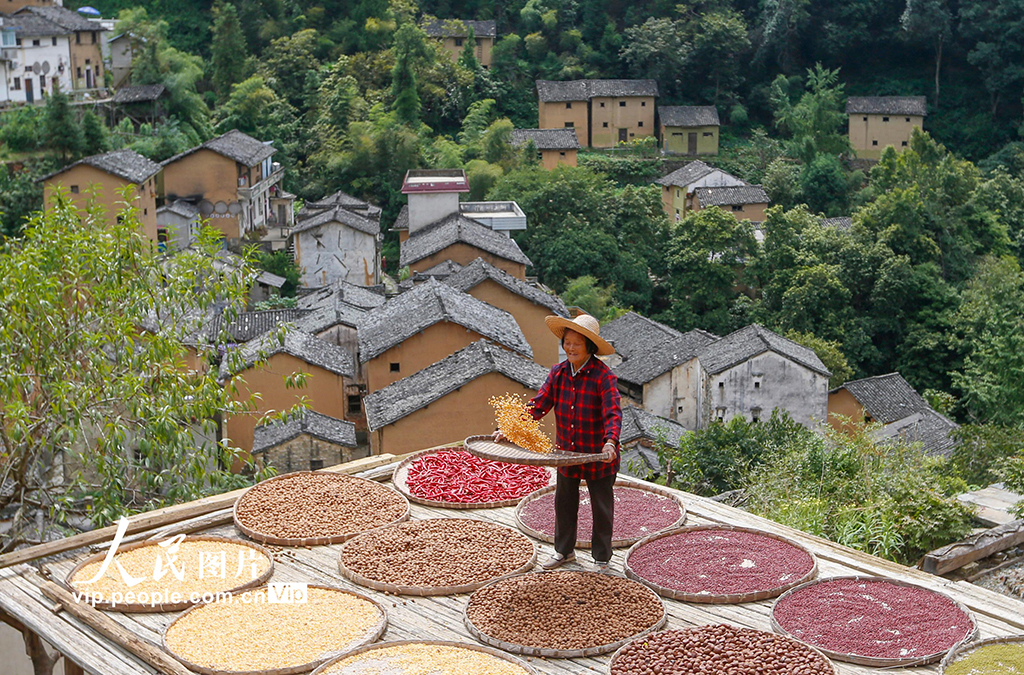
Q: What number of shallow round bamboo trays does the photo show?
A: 13